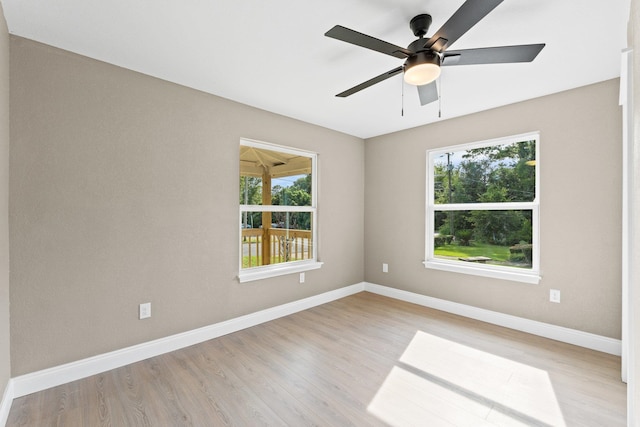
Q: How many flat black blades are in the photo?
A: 5